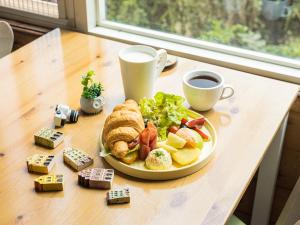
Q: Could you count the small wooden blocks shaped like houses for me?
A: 6